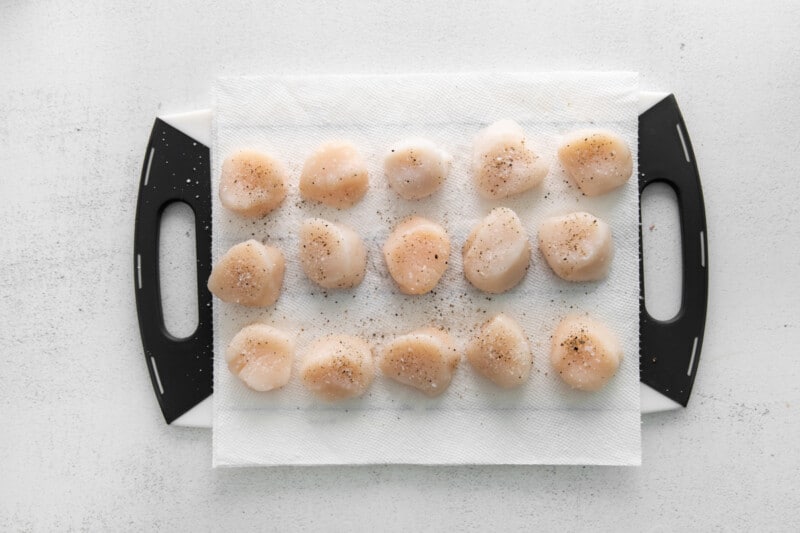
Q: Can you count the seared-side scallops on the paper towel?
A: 0